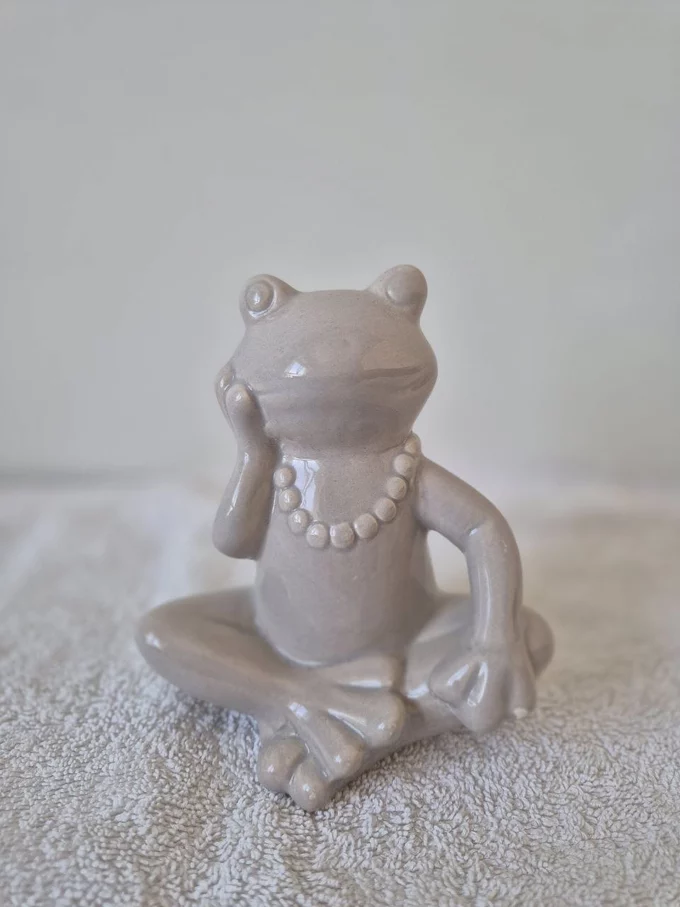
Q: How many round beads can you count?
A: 10